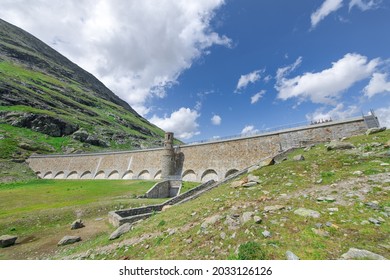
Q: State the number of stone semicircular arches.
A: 13